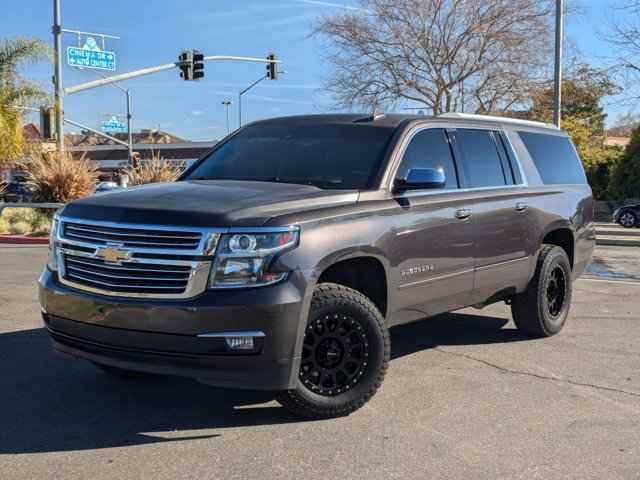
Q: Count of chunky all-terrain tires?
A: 2